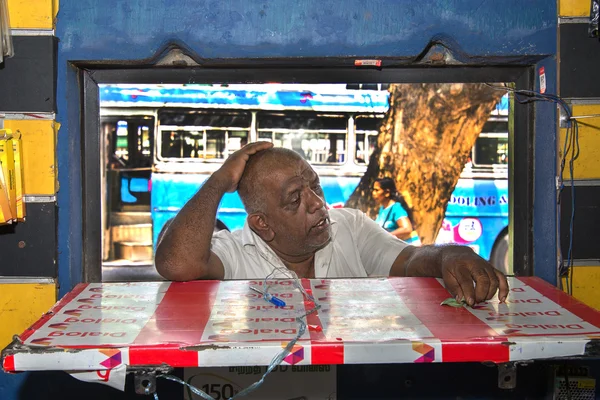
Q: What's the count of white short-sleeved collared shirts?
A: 1